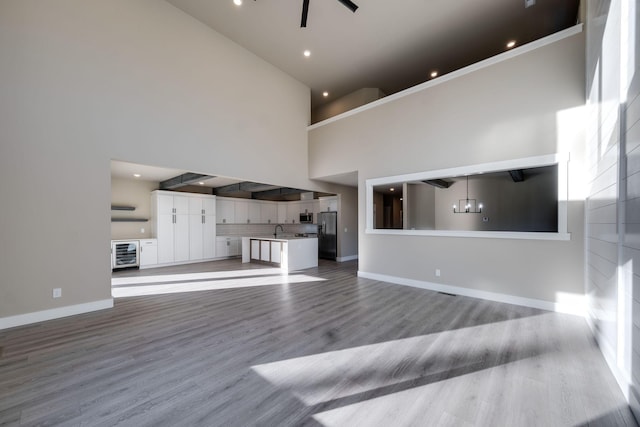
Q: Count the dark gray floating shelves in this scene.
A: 2